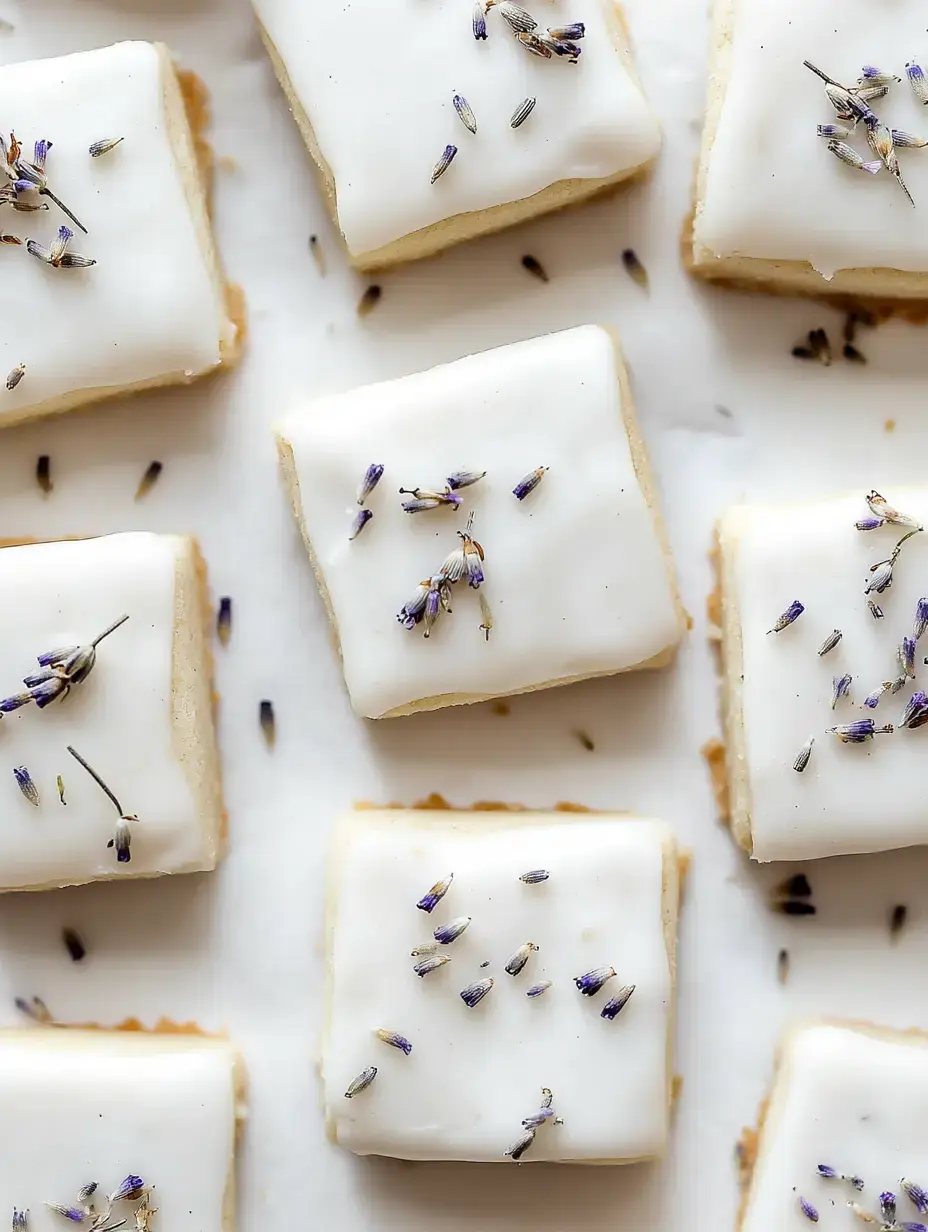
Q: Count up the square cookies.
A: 9